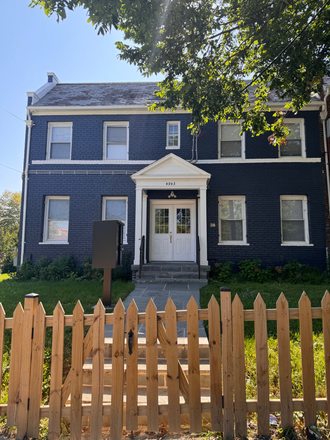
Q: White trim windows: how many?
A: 9